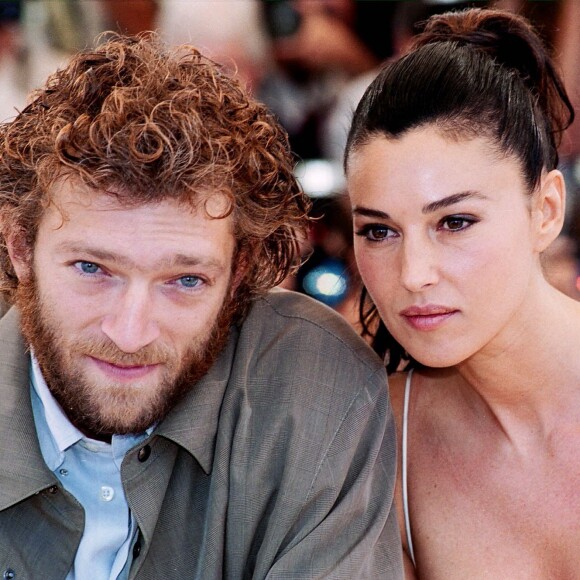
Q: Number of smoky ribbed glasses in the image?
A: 0